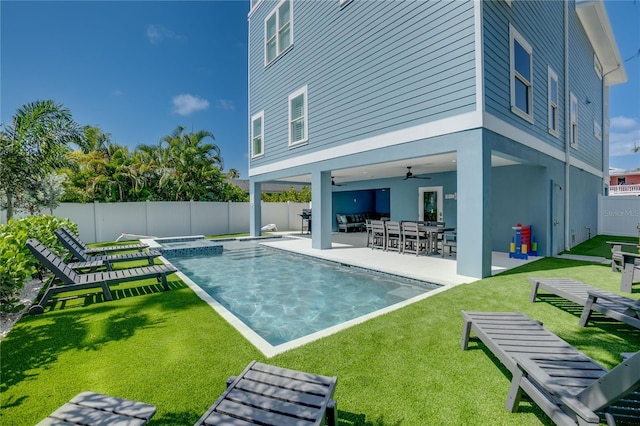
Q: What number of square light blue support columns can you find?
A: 3